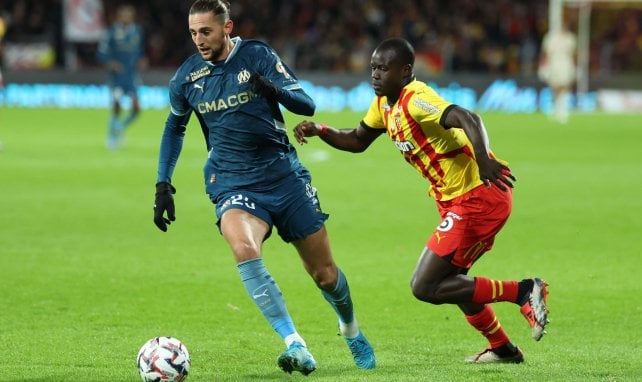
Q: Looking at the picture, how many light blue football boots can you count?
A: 2